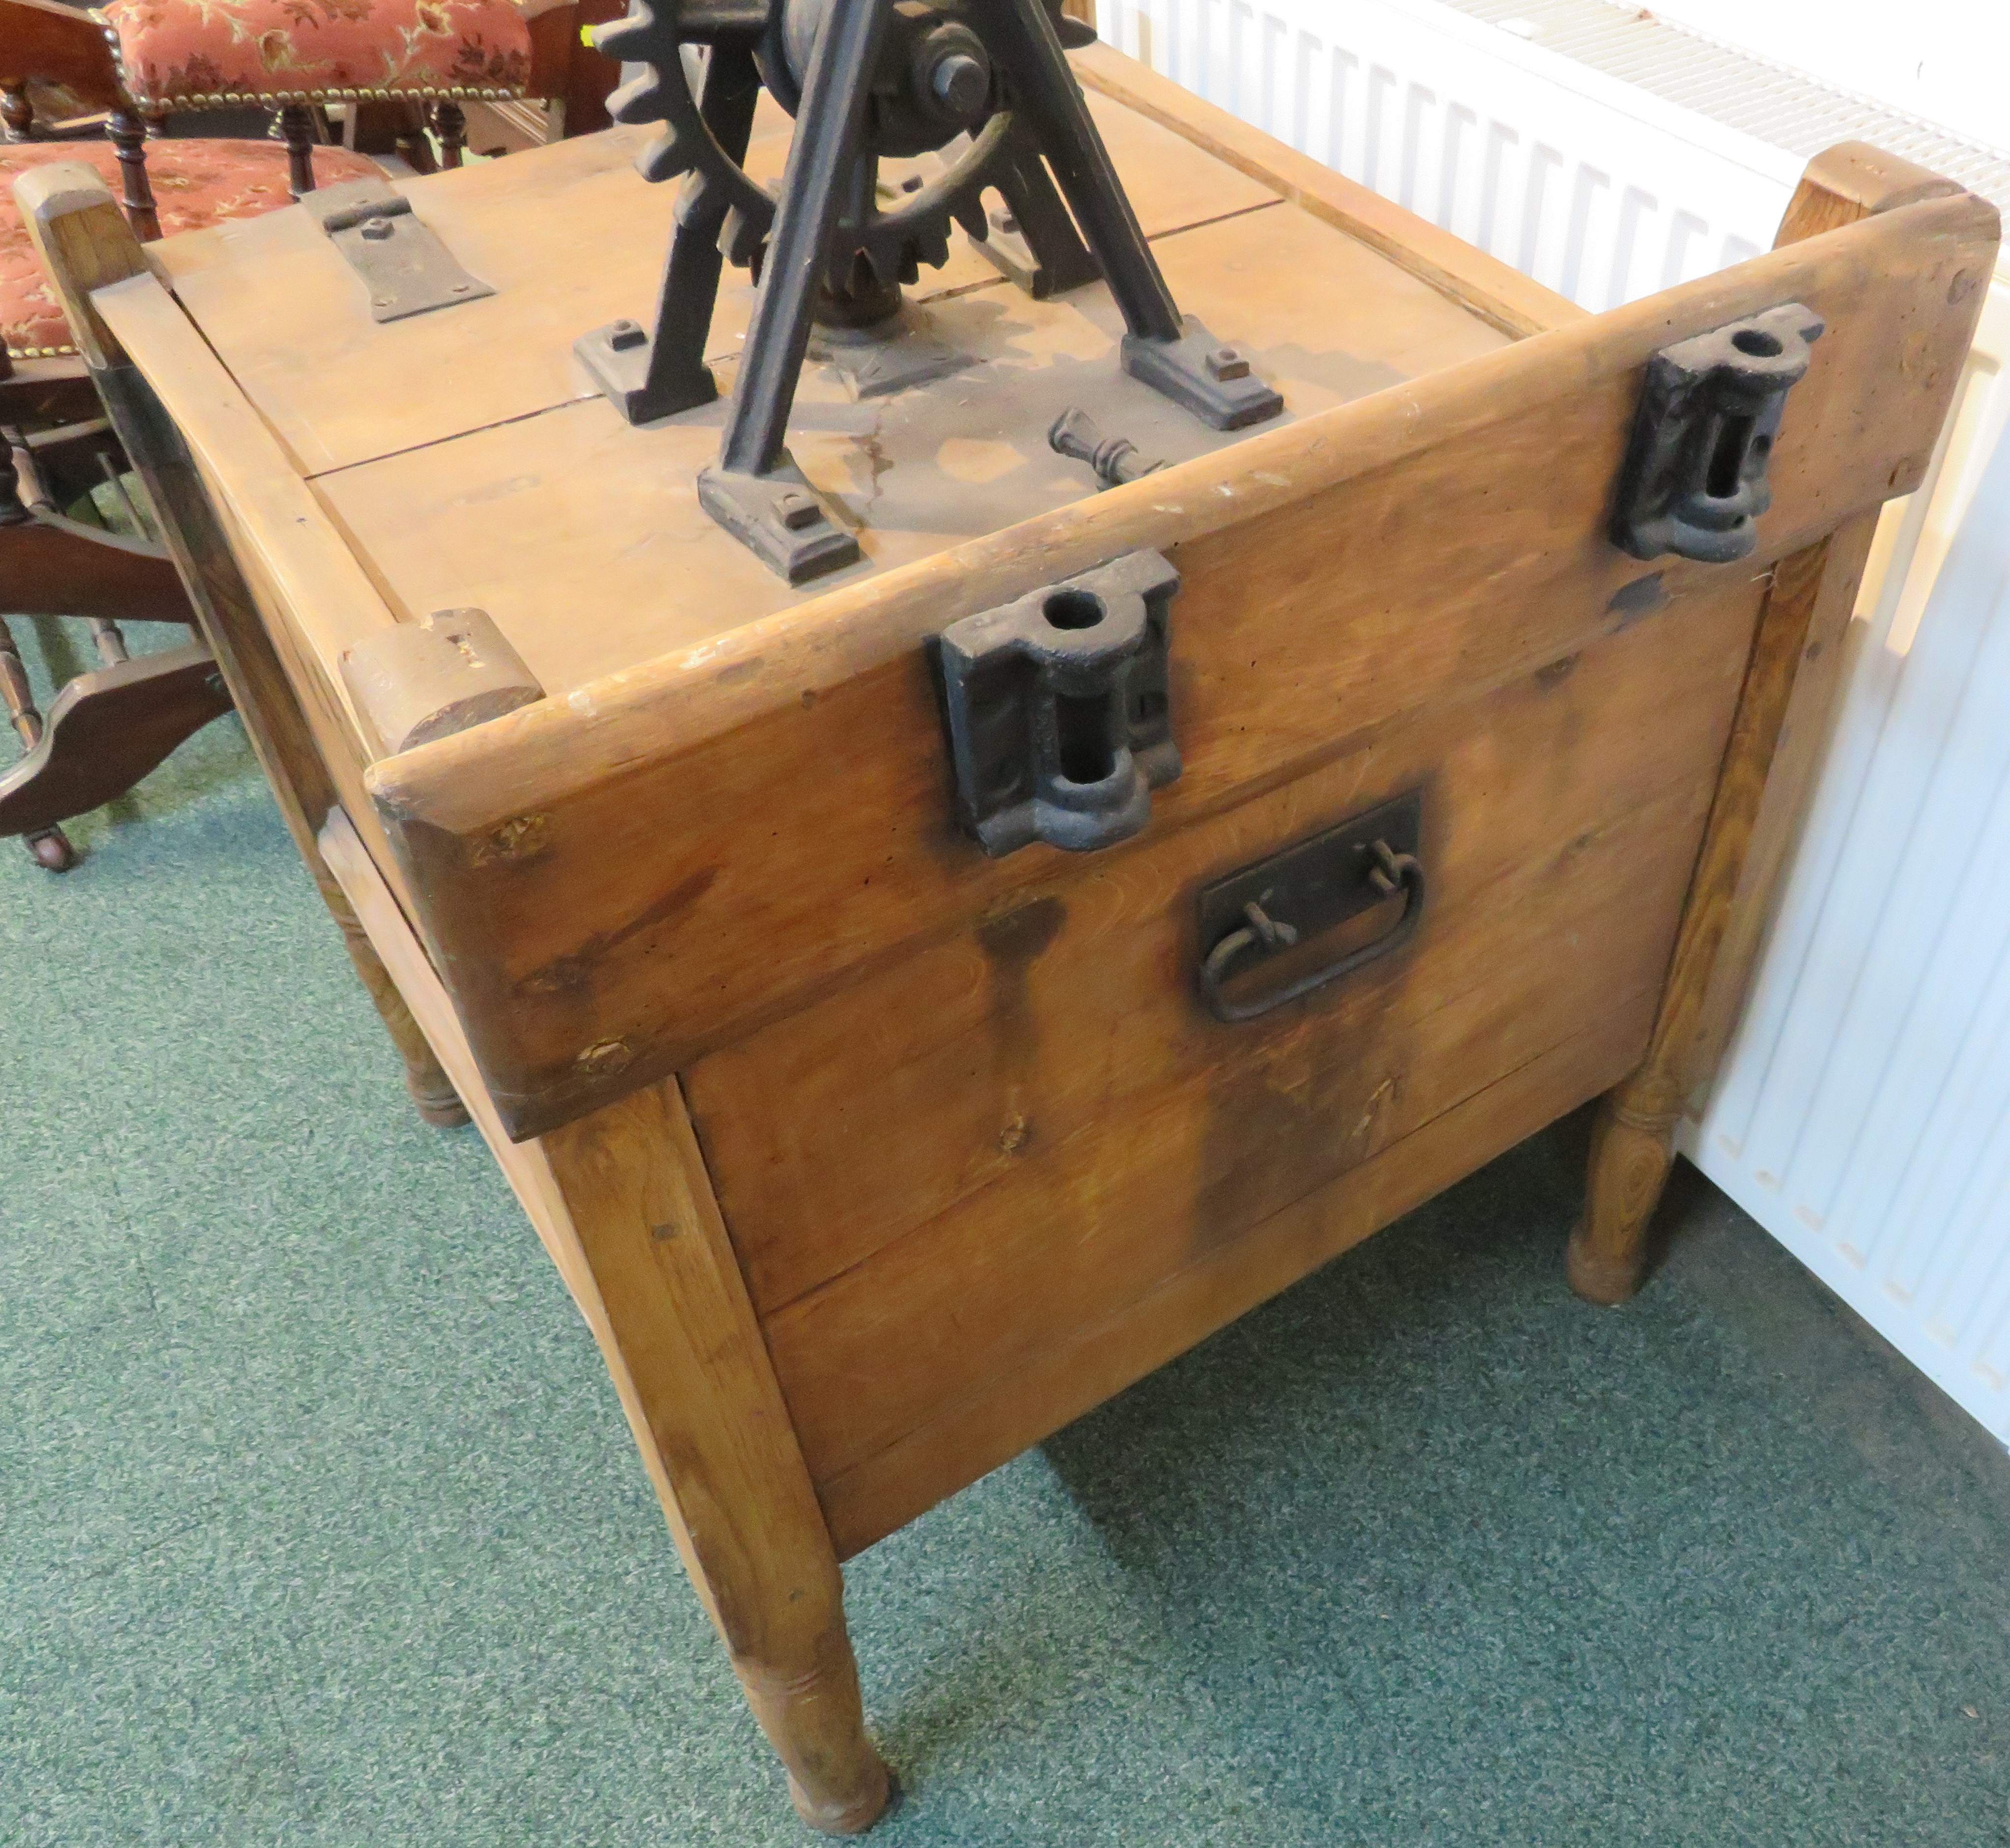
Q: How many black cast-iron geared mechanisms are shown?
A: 1